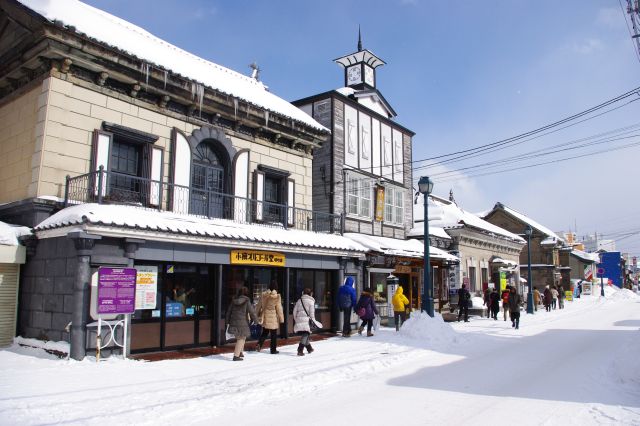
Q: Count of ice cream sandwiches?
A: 0